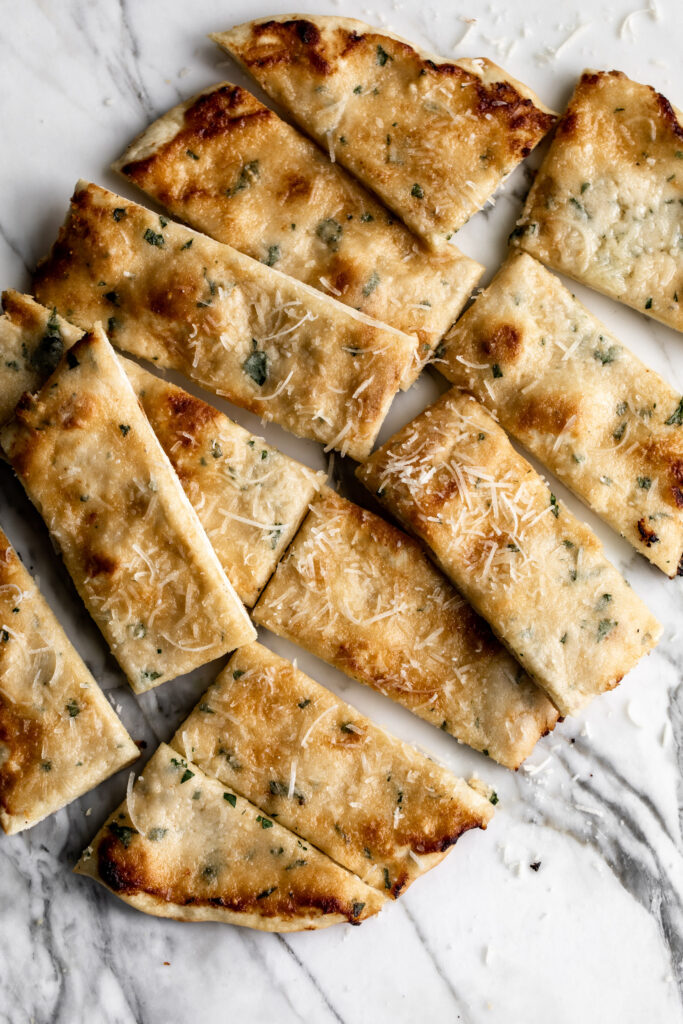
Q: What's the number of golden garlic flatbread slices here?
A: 12